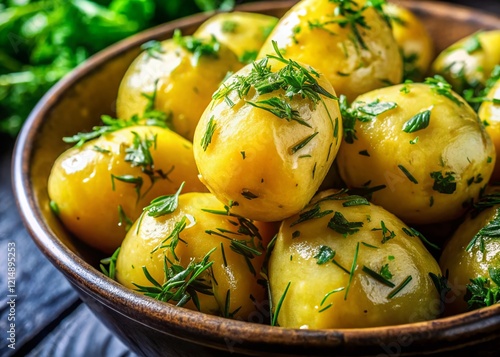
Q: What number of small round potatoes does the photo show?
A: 12